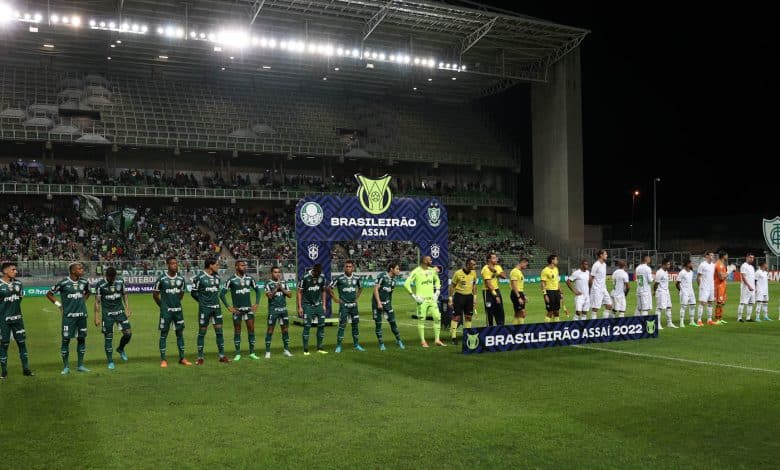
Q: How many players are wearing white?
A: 9